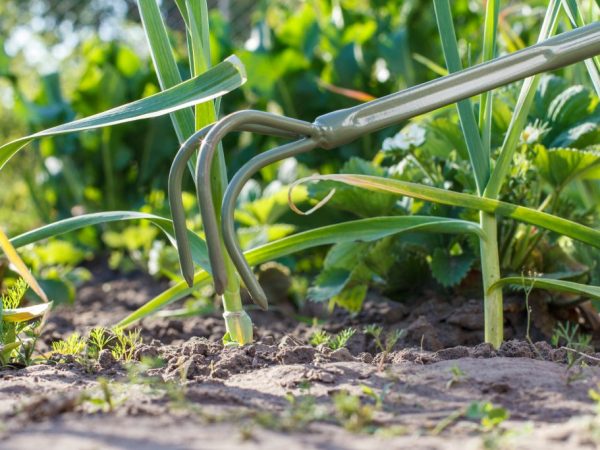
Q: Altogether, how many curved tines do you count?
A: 3